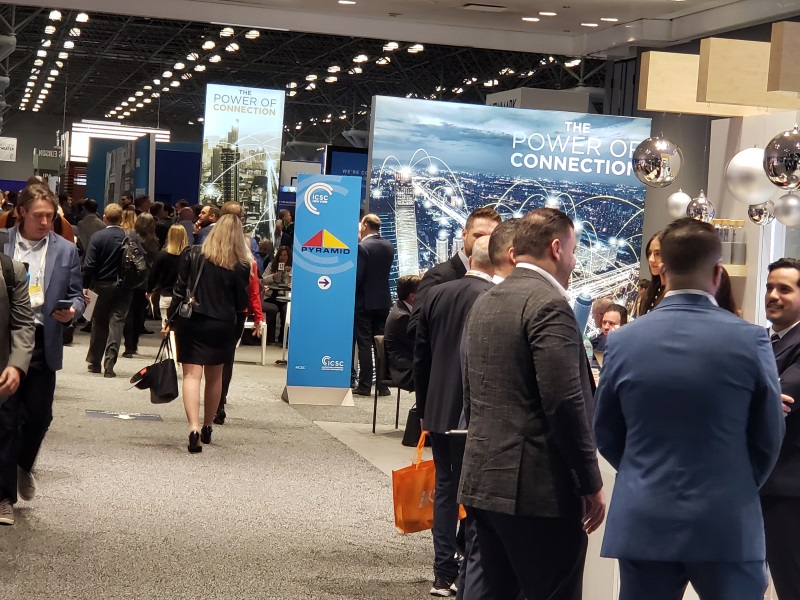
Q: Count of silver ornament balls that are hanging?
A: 7